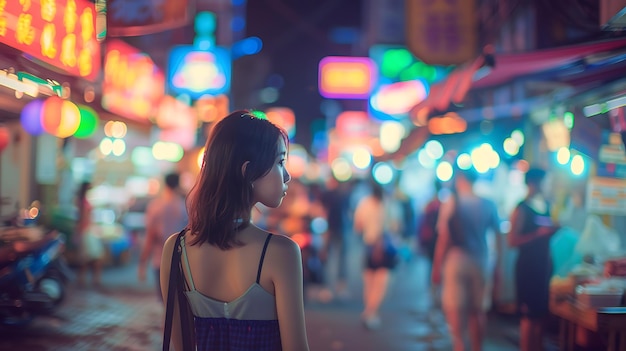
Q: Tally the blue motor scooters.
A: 1